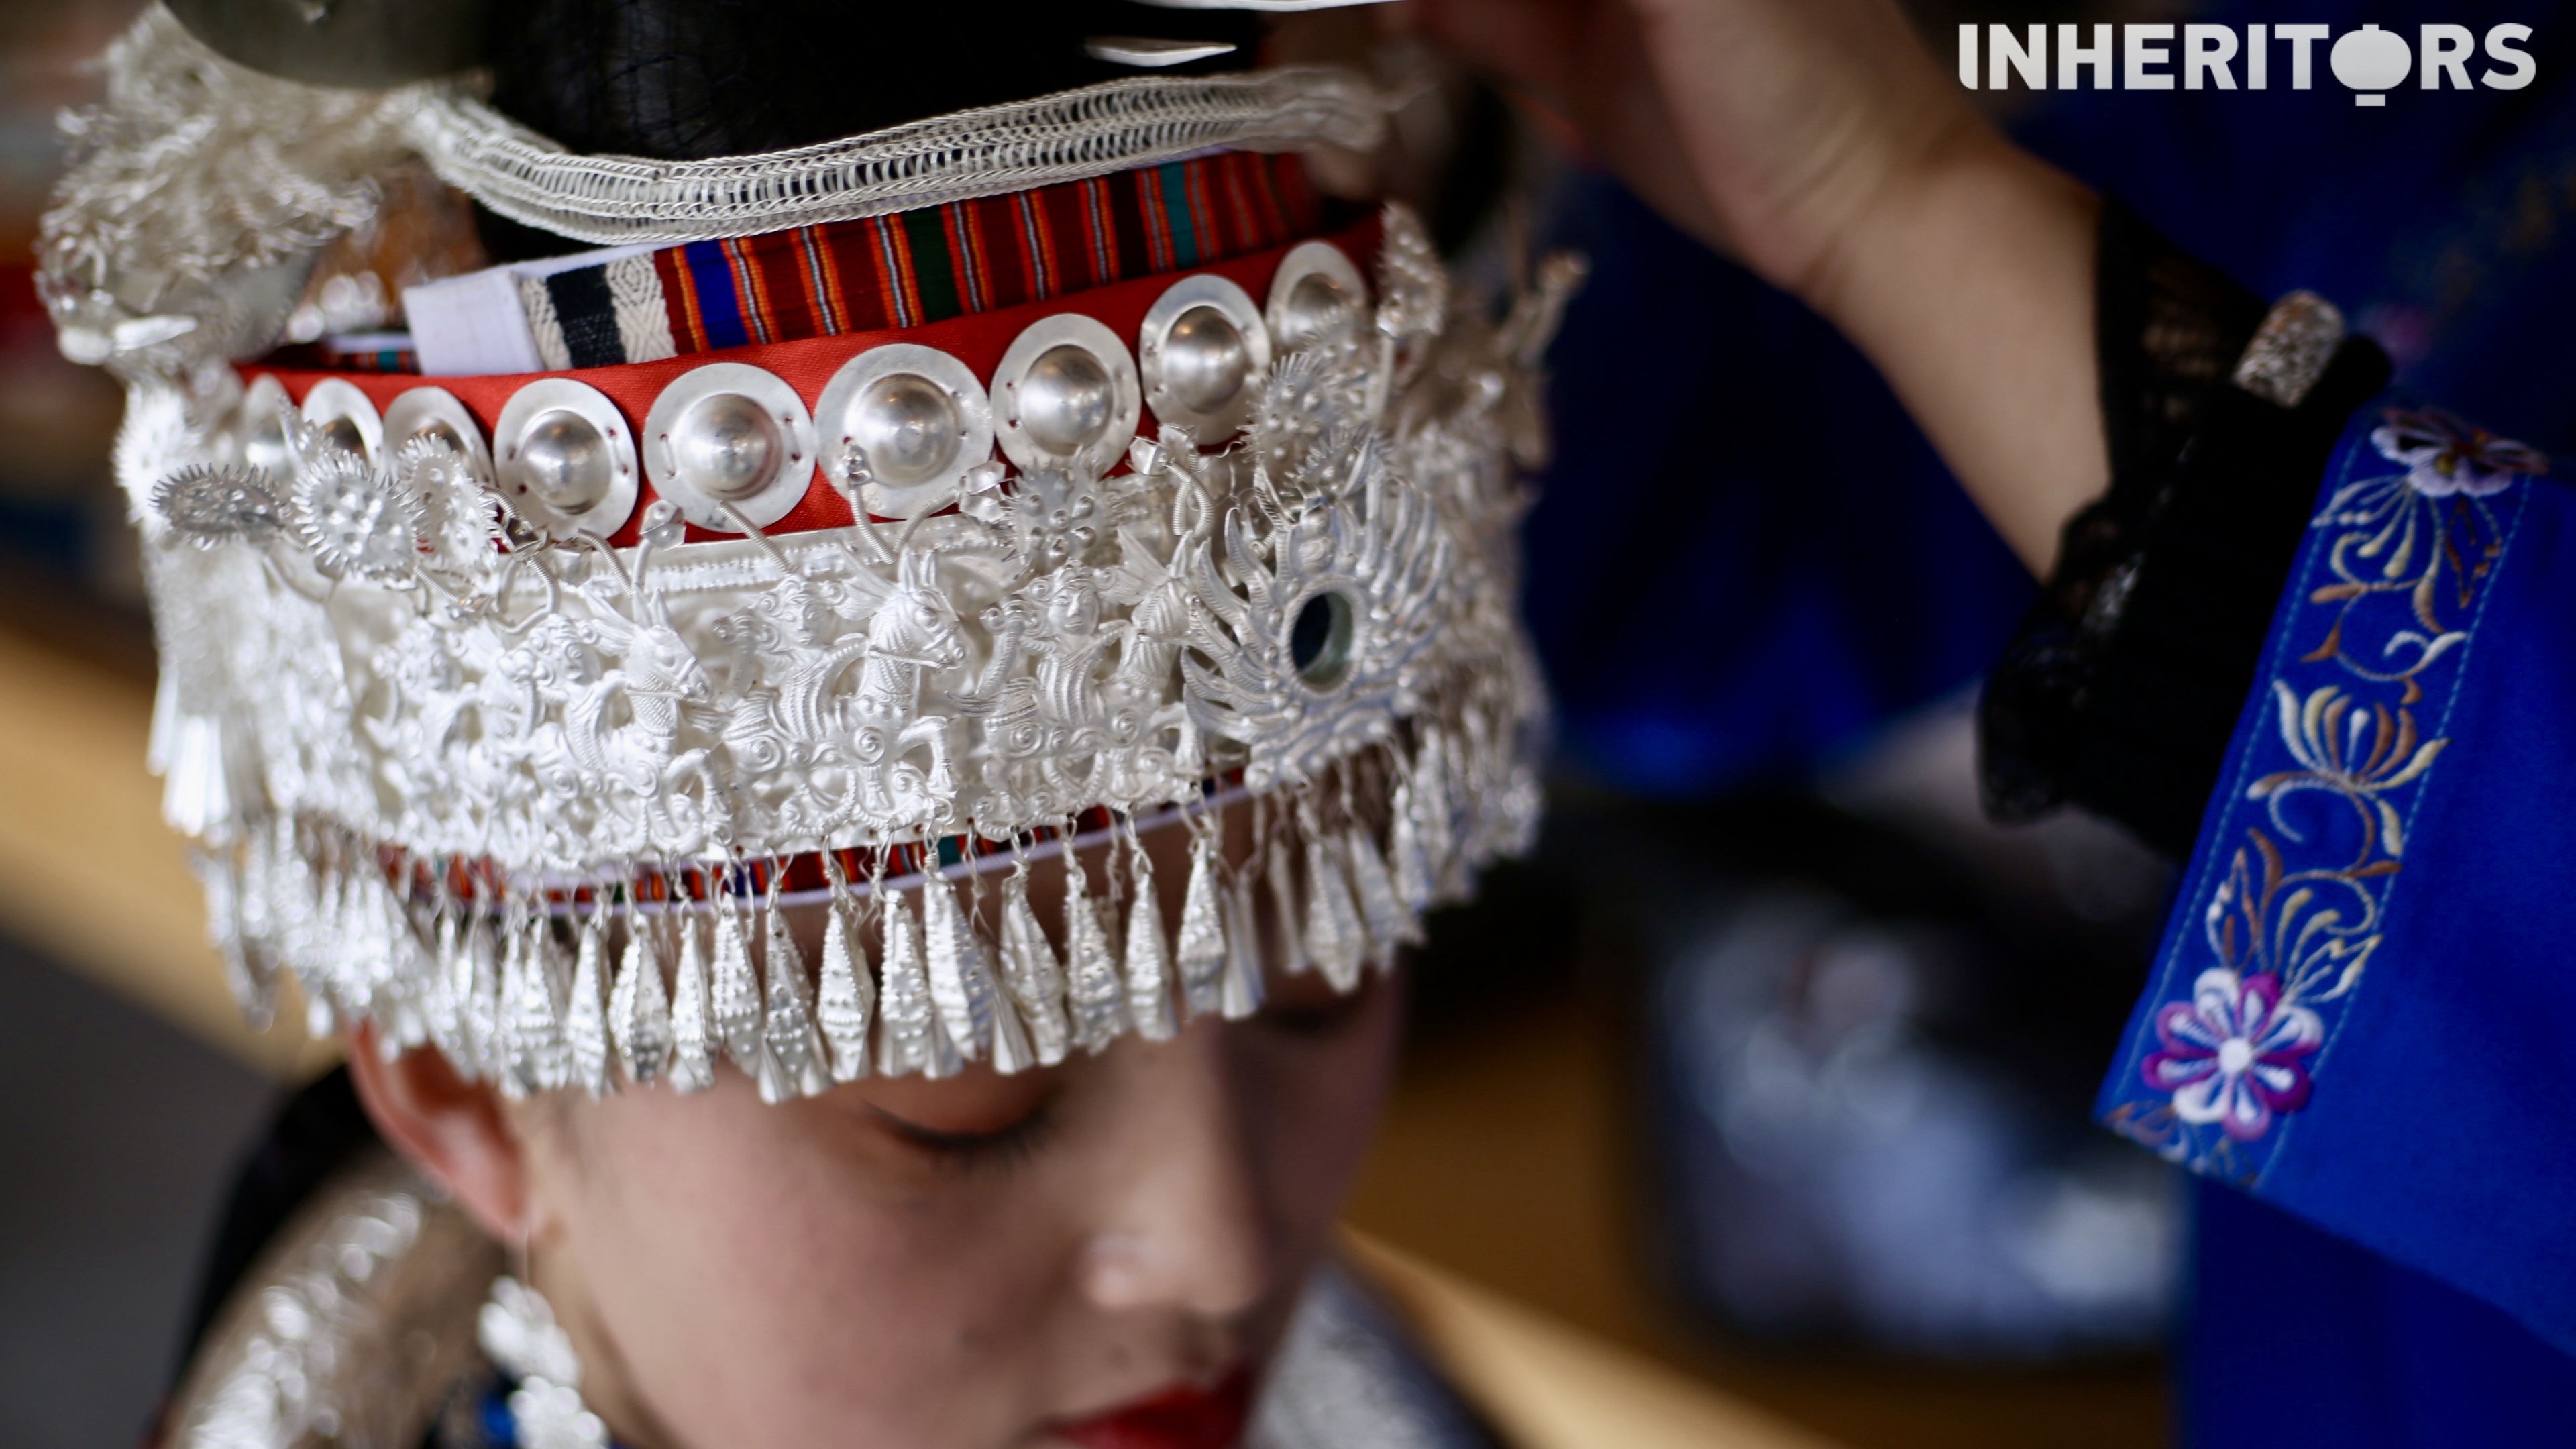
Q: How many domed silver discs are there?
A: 9